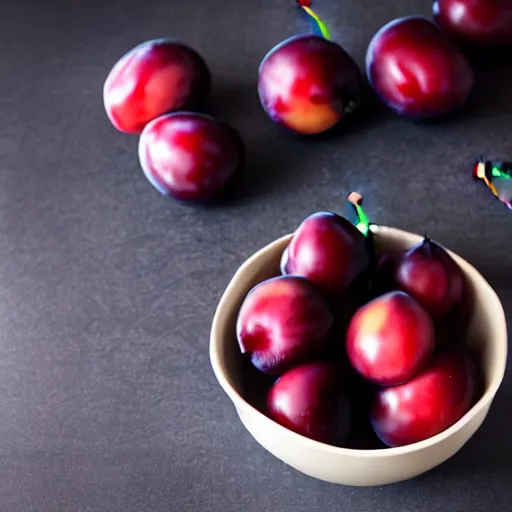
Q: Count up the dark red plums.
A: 11